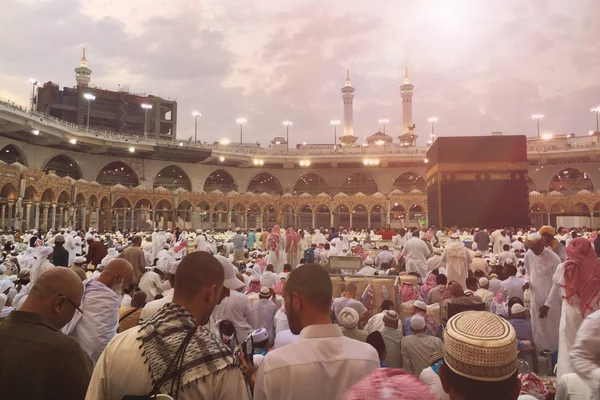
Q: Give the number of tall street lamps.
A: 11